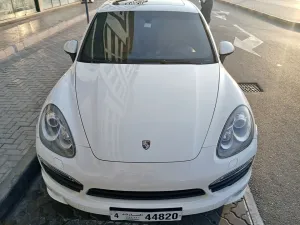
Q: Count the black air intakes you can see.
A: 3